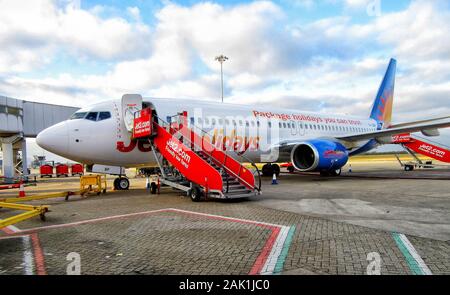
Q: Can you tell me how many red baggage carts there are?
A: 3